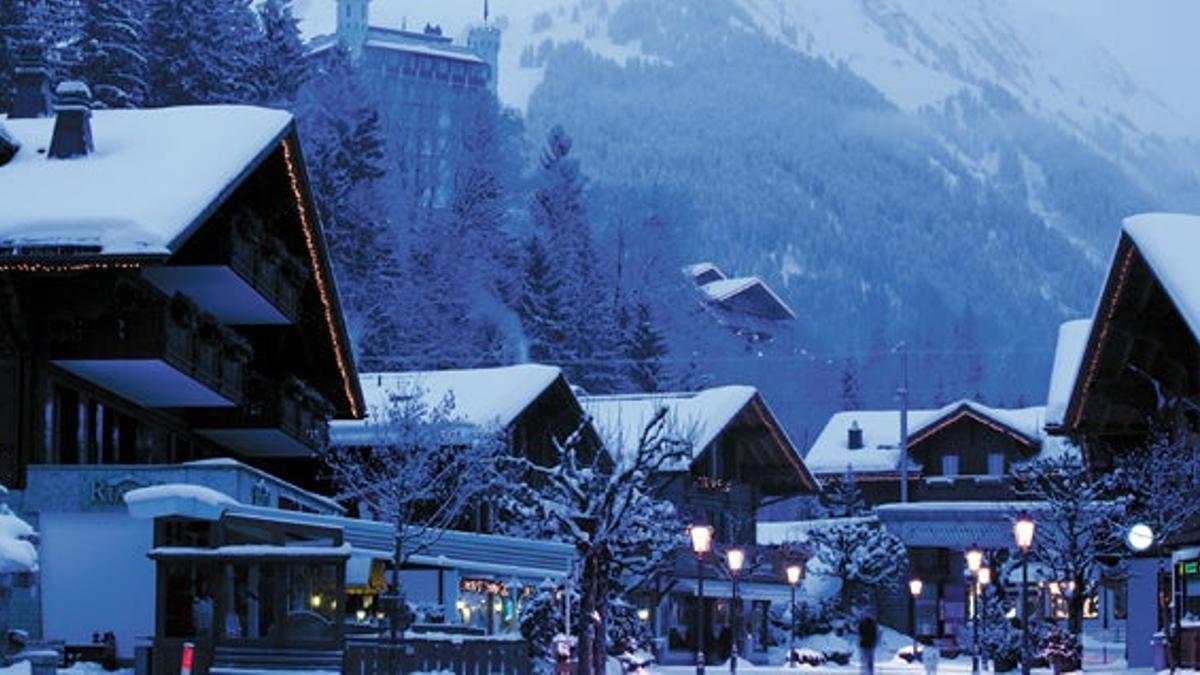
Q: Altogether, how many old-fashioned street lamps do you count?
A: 7